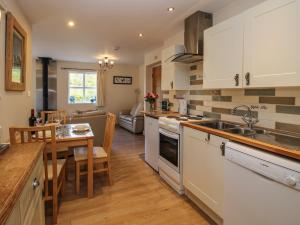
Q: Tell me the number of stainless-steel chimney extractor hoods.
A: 1